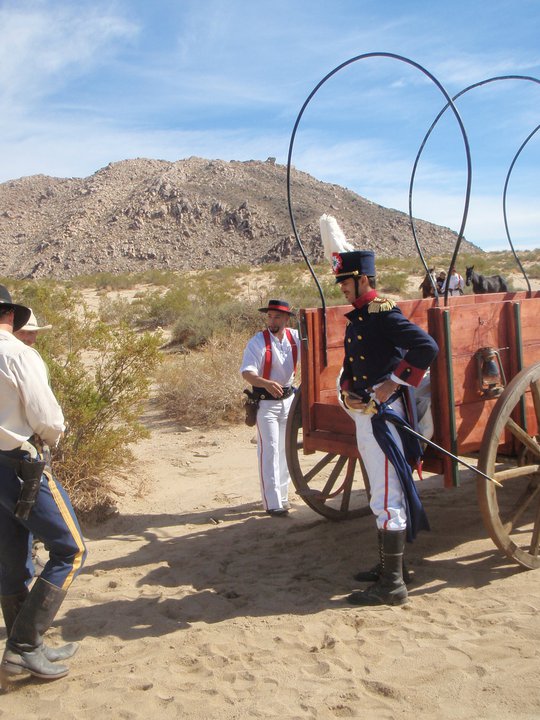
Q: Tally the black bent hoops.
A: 3